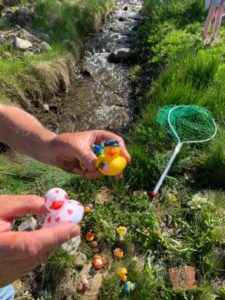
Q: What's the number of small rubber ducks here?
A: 9